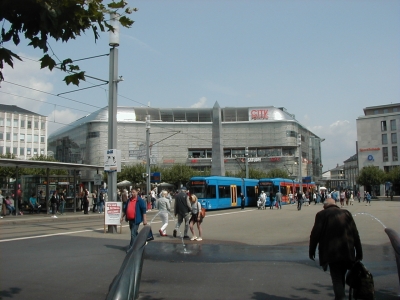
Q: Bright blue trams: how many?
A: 2